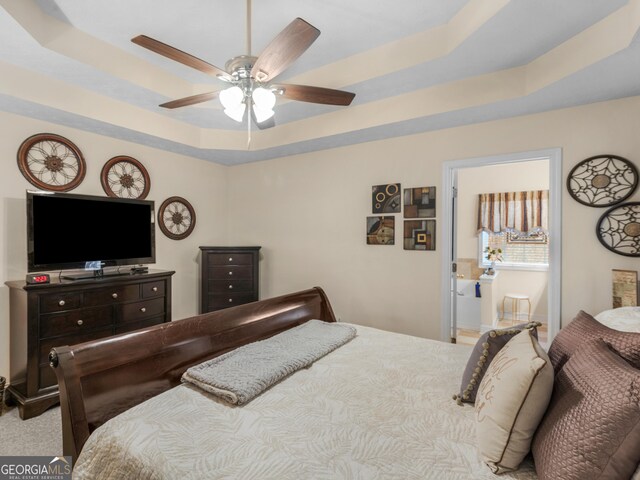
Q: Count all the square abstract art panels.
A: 4